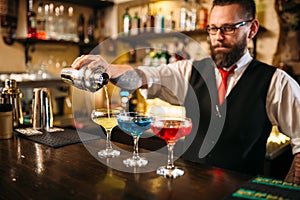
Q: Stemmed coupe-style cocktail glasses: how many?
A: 3